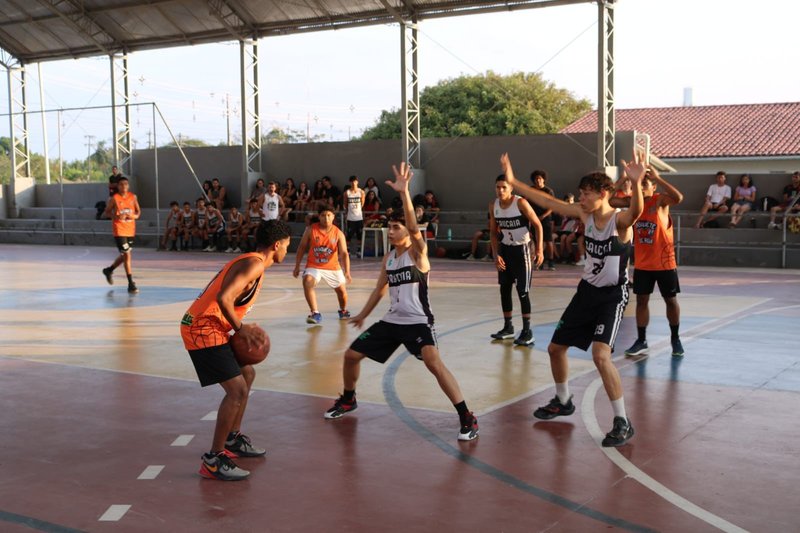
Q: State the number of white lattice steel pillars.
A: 5